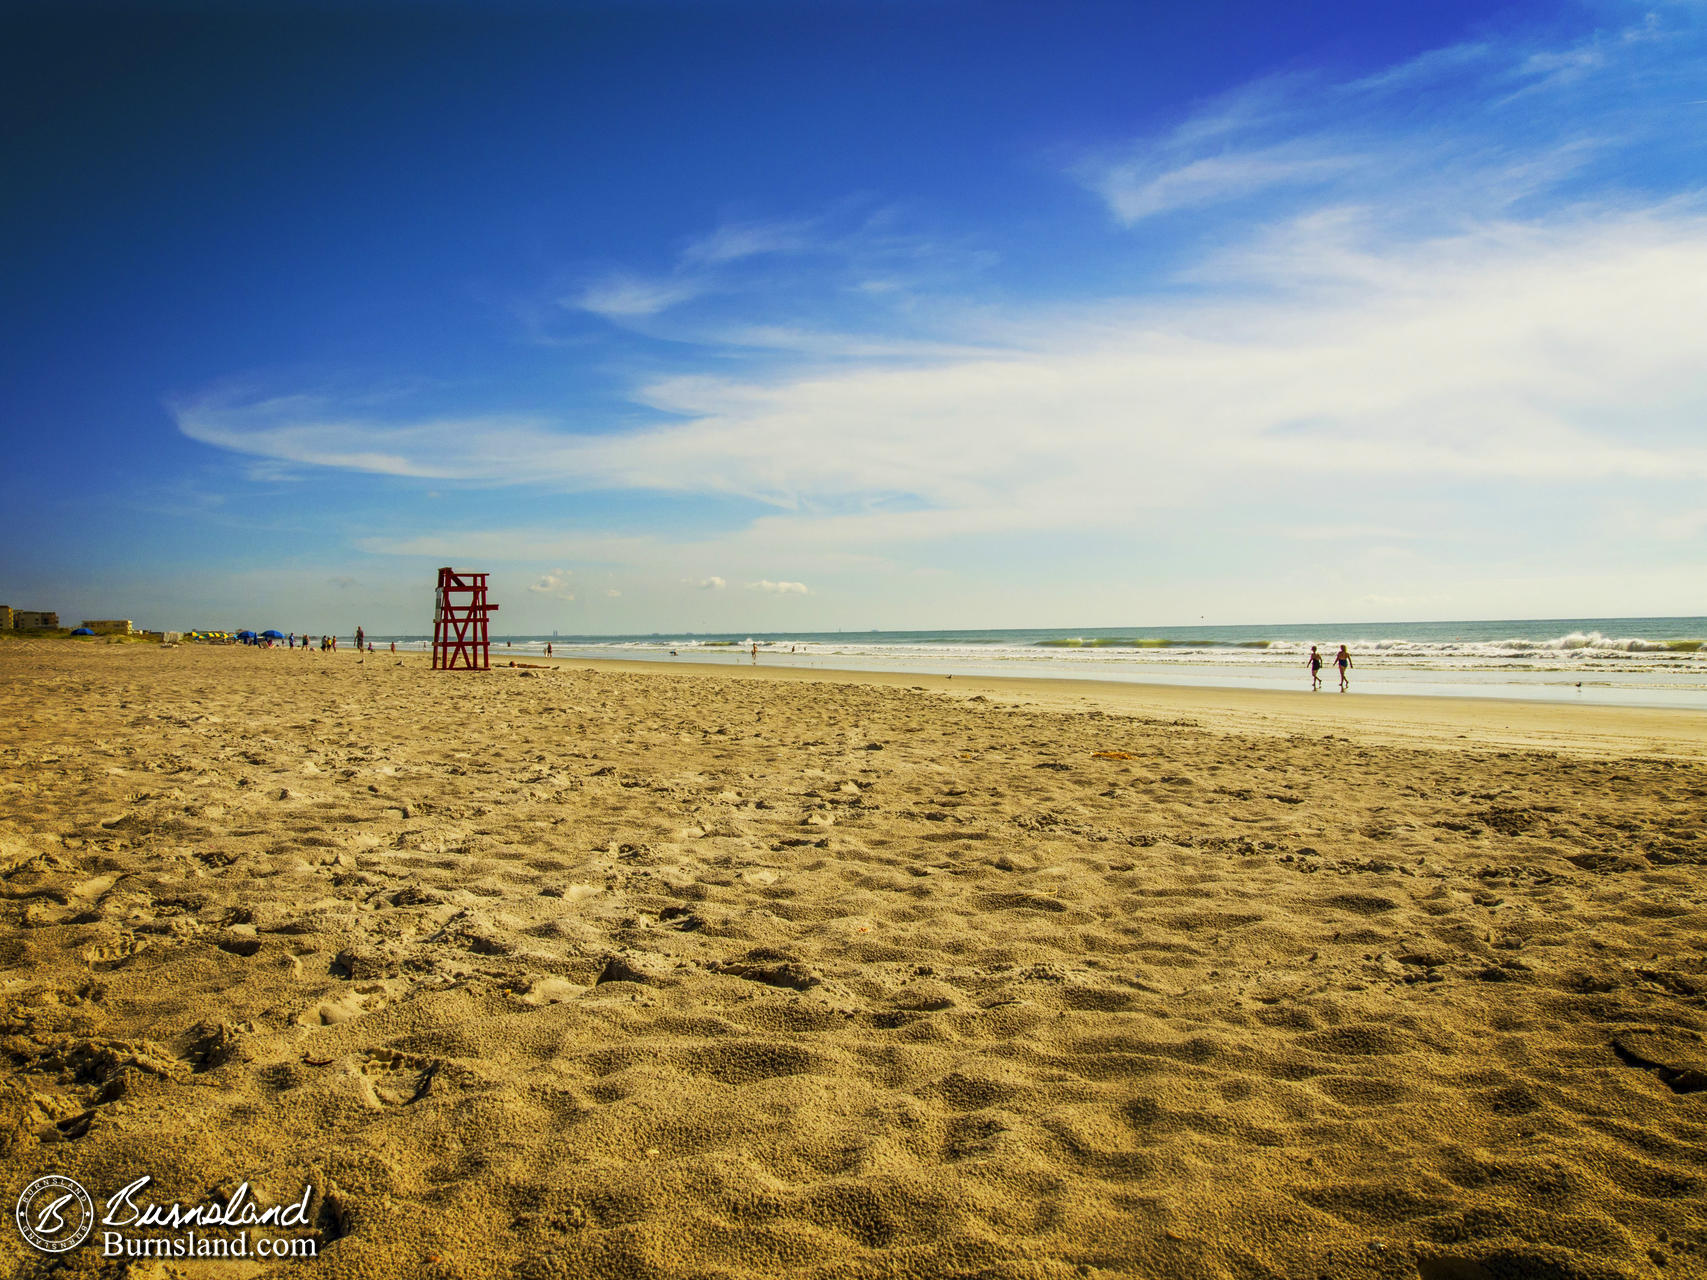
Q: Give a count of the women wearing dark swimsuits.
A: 2